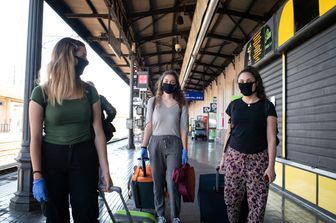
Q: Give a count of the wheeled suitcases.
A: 3